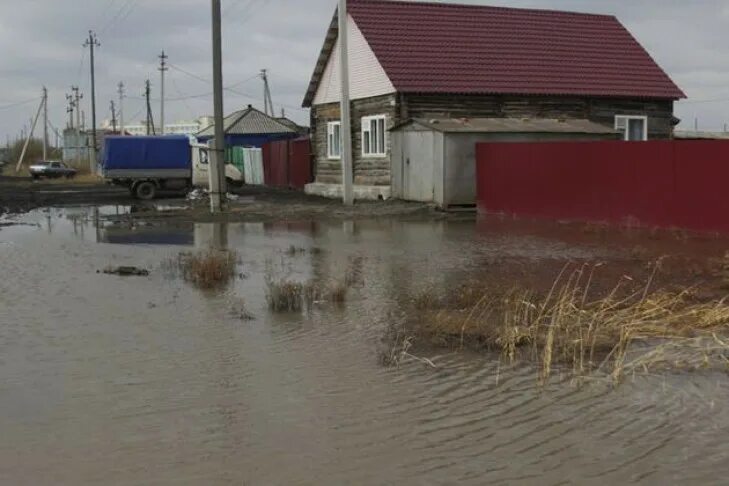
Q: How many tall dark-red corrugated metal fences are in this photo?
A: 2